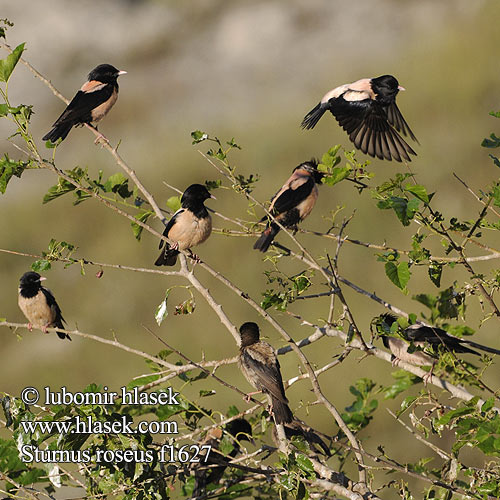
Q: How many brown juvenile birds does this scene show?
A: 1